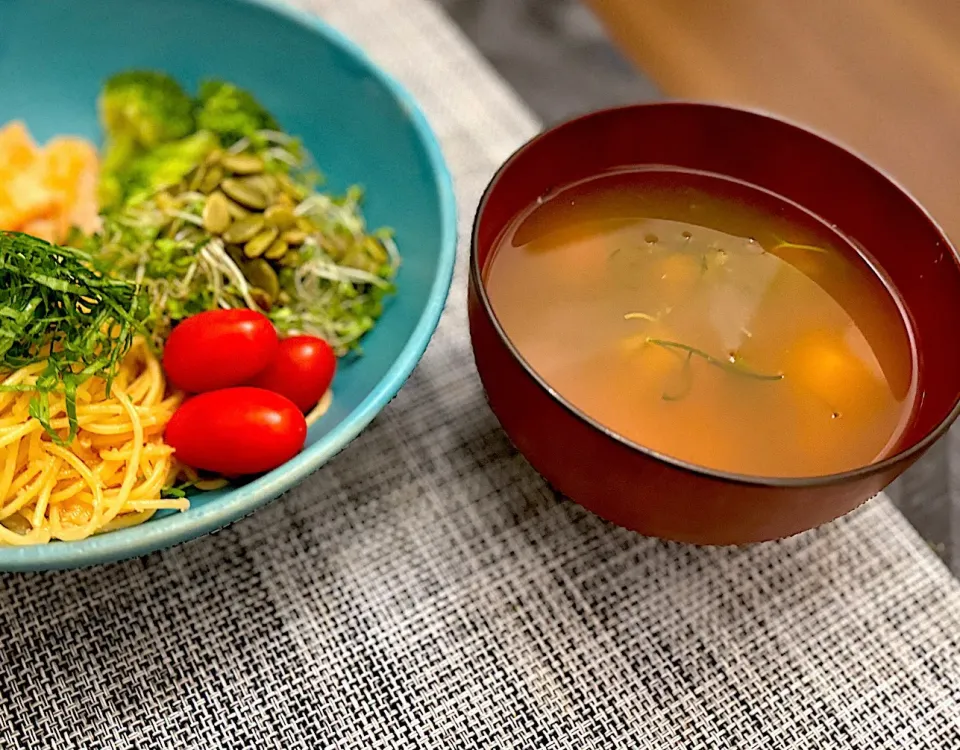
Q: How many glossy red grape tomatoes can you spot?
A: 3